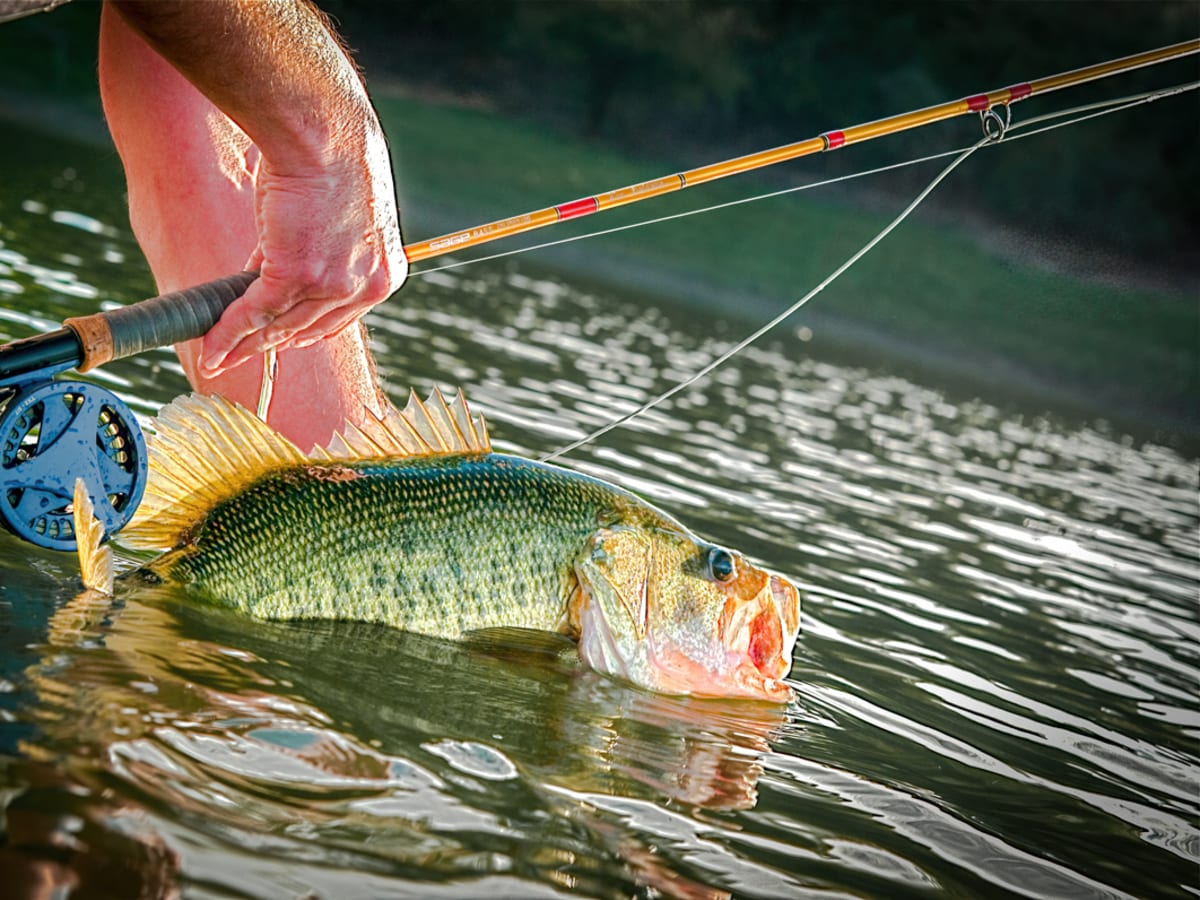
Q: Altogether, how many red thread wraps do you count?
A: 4